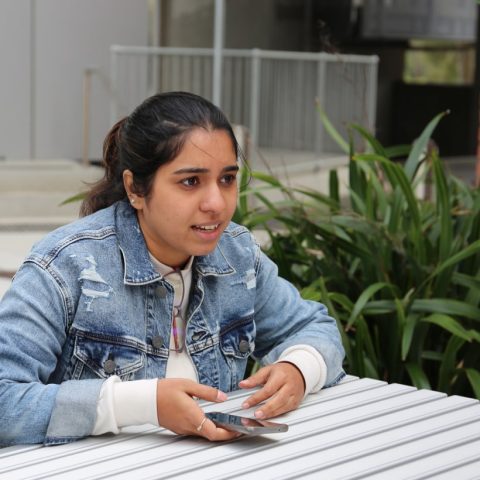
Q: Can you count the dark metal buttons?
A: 4